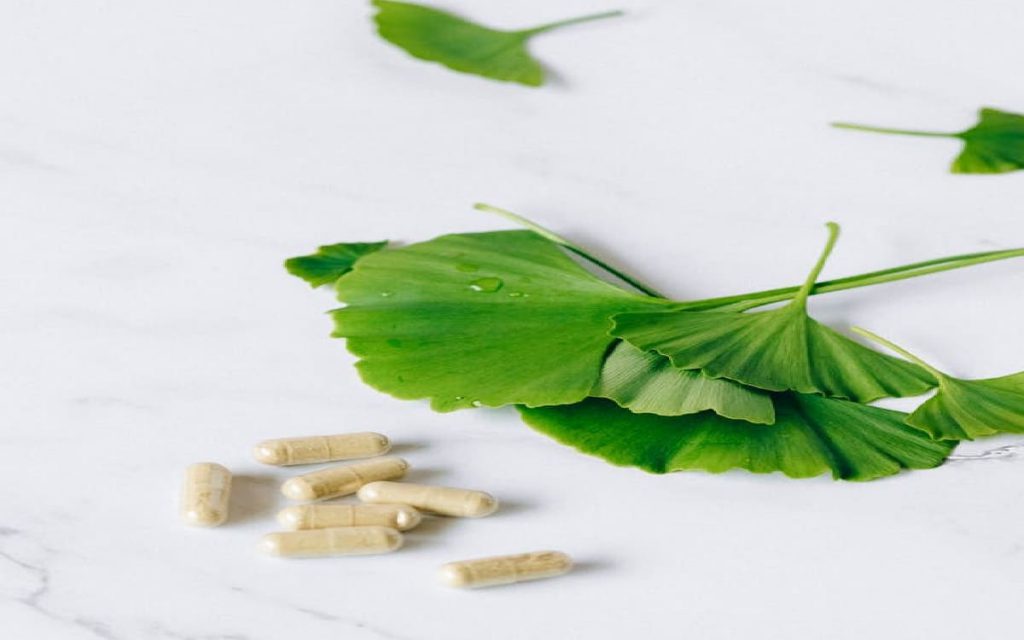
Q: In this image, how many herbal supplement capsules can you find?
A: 7